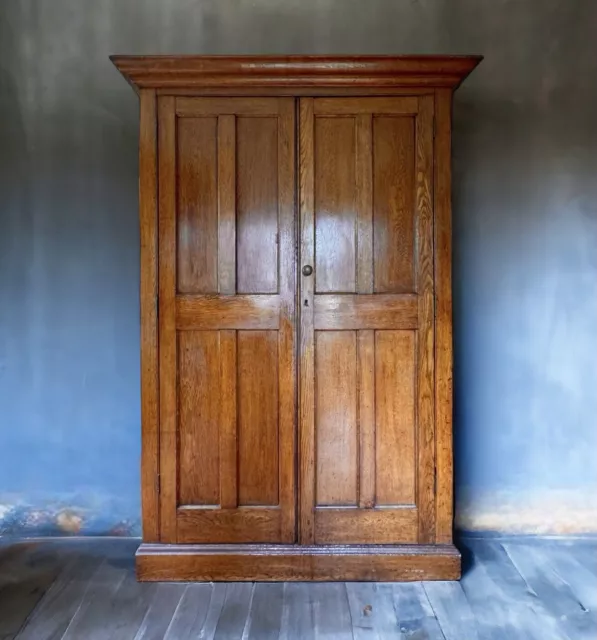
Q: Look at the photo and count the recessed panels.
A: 8